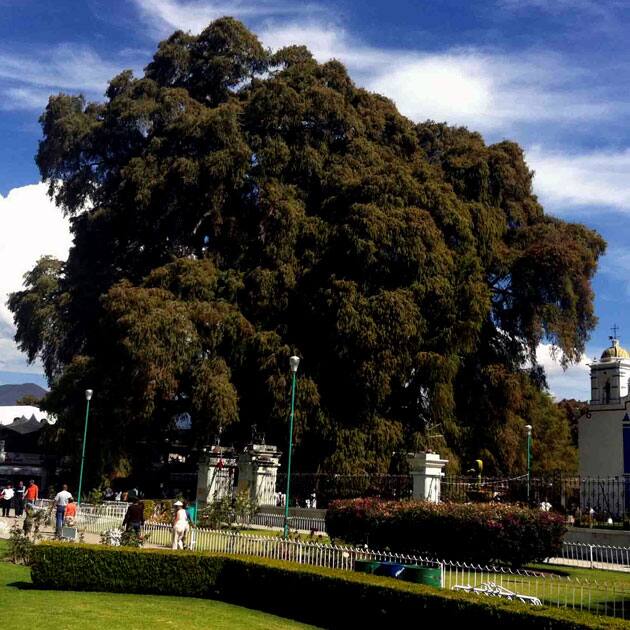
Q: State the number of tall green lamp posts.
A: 3